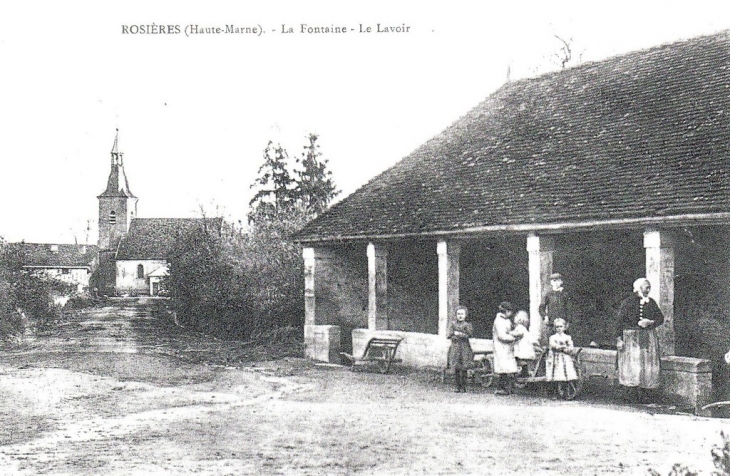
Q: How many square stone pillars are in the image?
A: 5